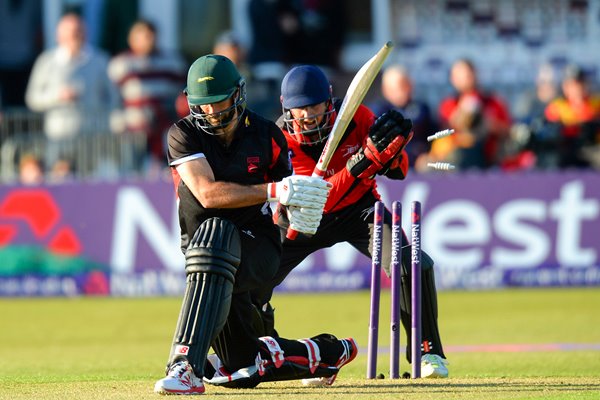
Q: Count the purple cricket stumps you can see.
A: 3